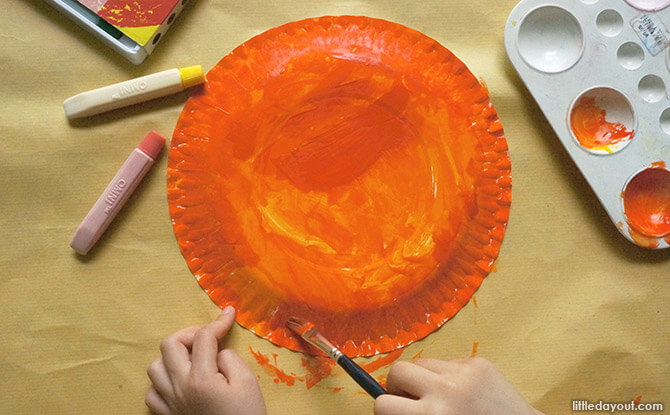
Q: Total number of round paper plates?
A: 1